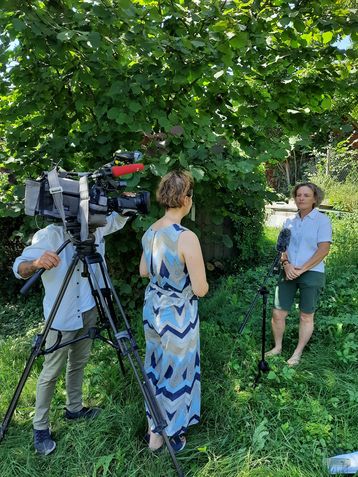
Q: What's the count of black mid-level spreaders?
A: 1